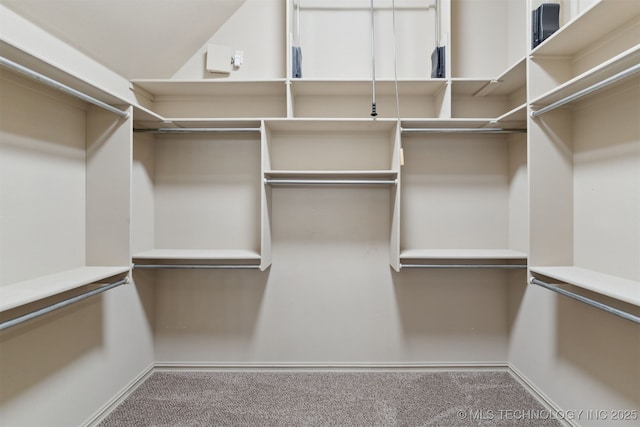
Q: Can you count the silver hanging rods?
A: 9